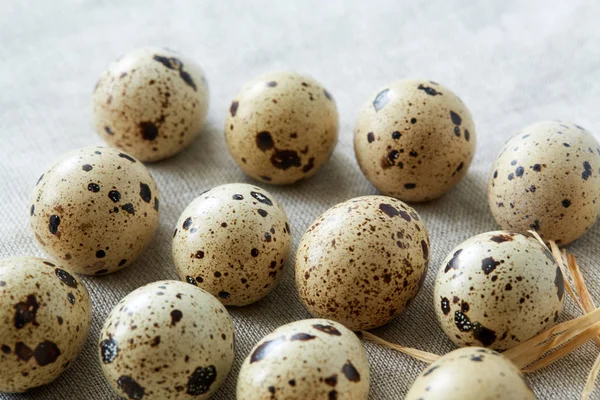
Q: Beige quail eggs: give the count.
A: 12